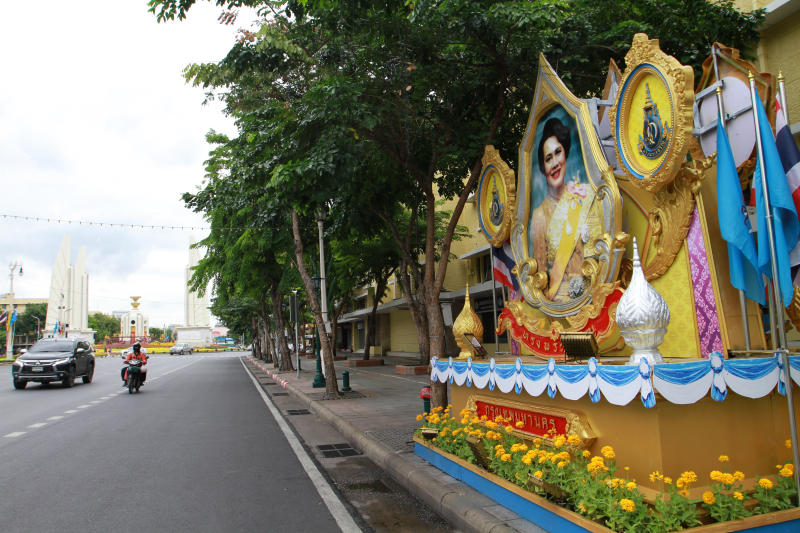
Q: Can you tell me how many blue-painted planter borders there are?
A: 1